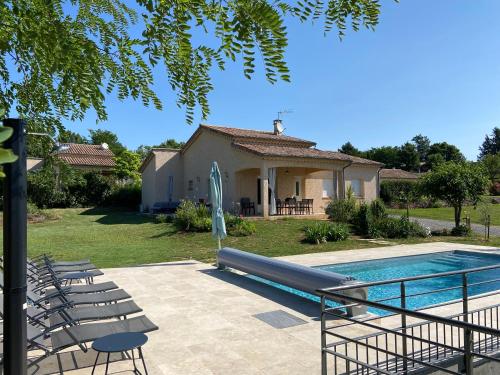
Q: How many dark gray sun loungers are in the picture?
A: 7